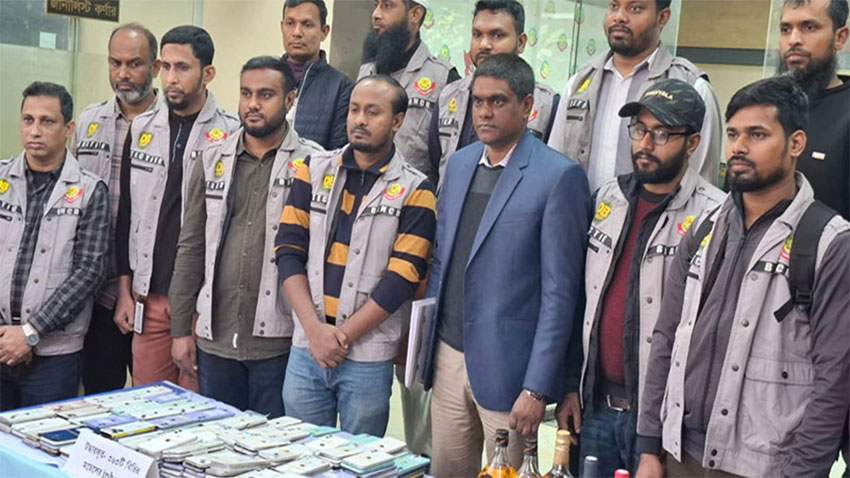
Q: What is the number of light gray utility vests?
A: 10